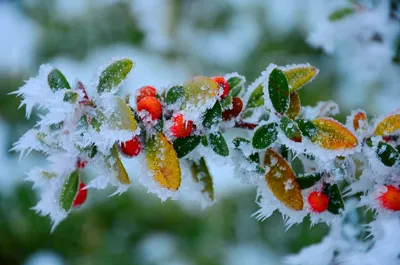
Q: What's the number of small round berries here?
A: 9